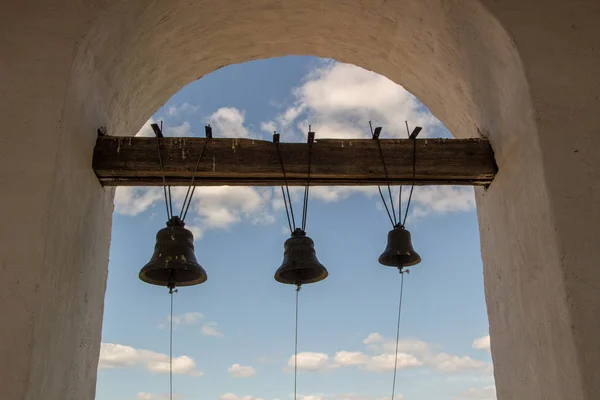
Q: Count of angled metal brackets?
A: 6